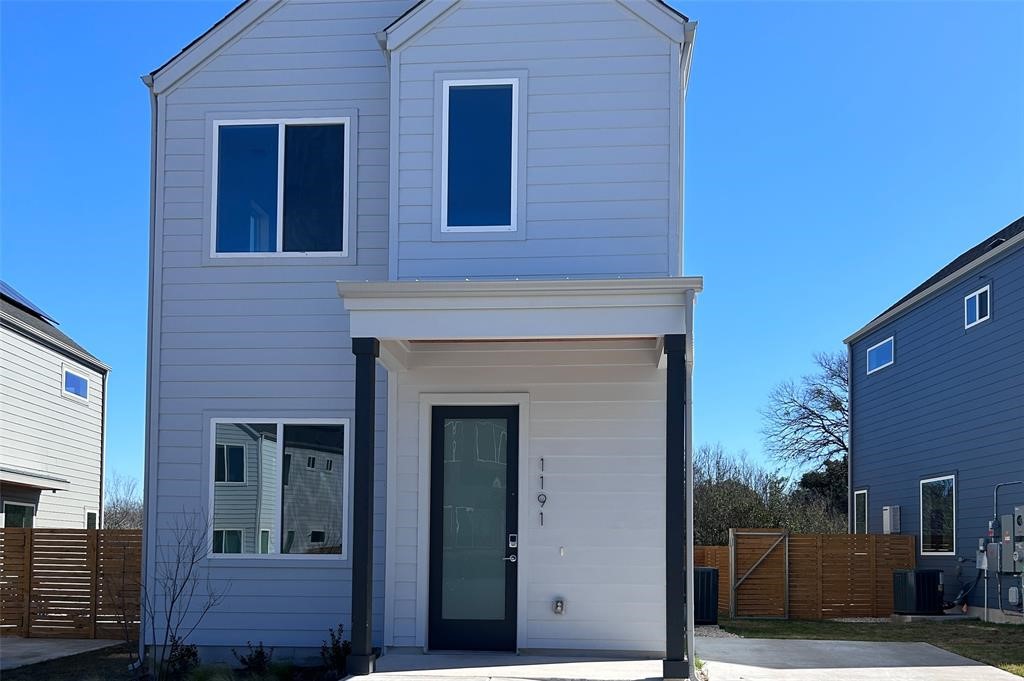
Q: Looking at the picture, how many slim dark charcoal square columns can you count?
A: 2